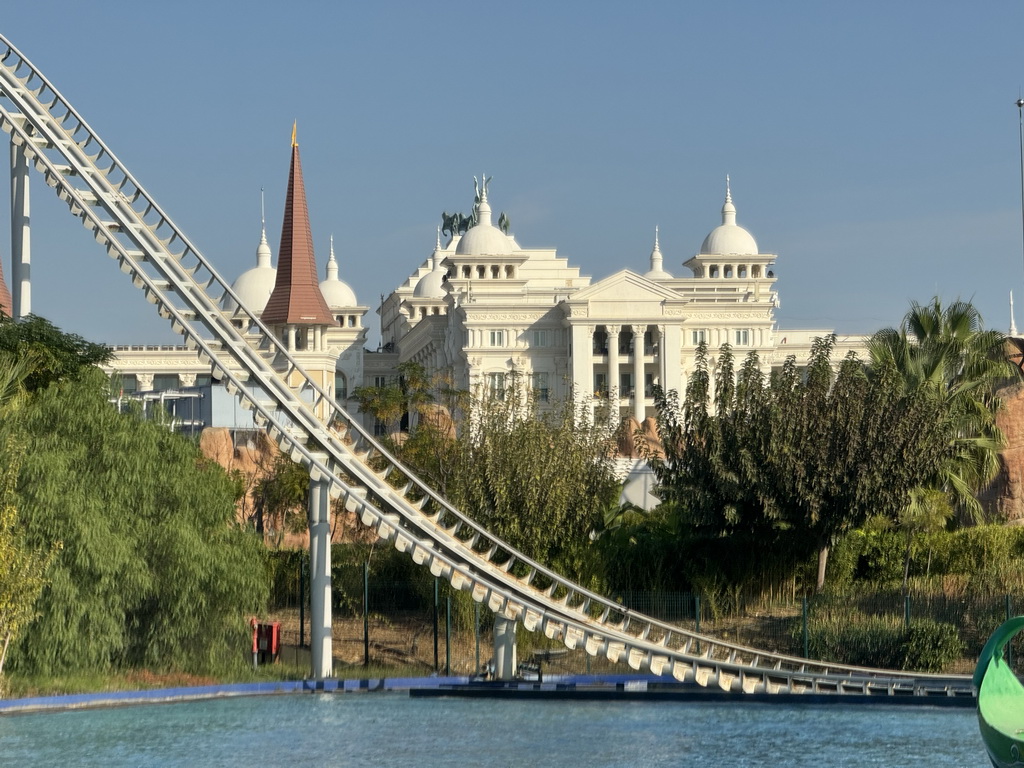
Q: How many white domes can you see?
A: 6